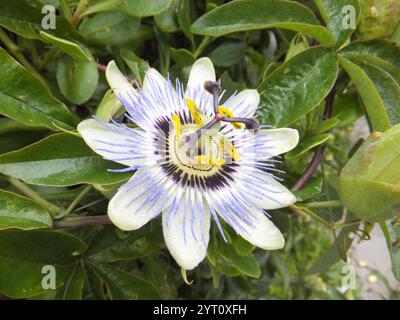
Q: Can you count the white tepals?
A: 10